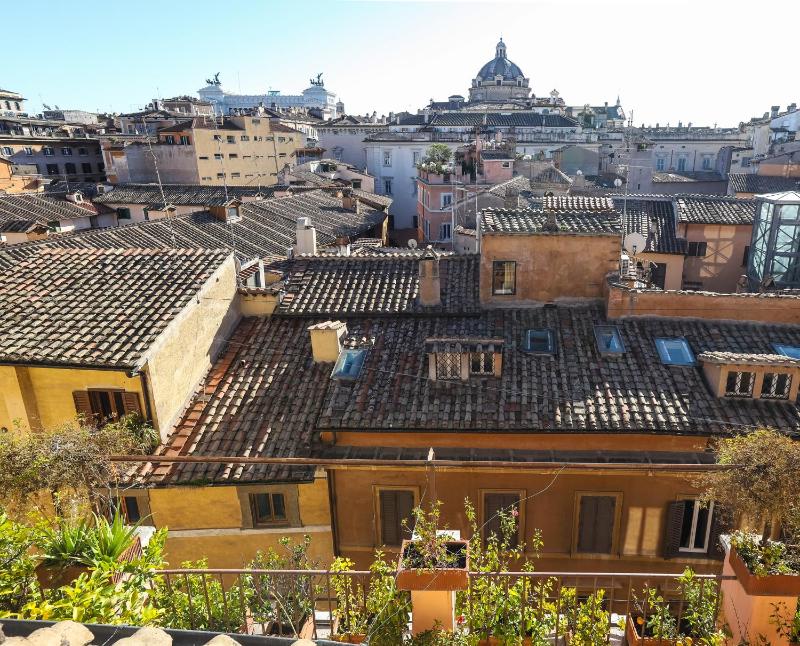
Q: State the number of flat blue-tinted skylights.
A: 5